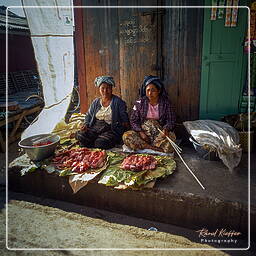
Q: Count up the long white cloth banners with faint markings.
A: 1